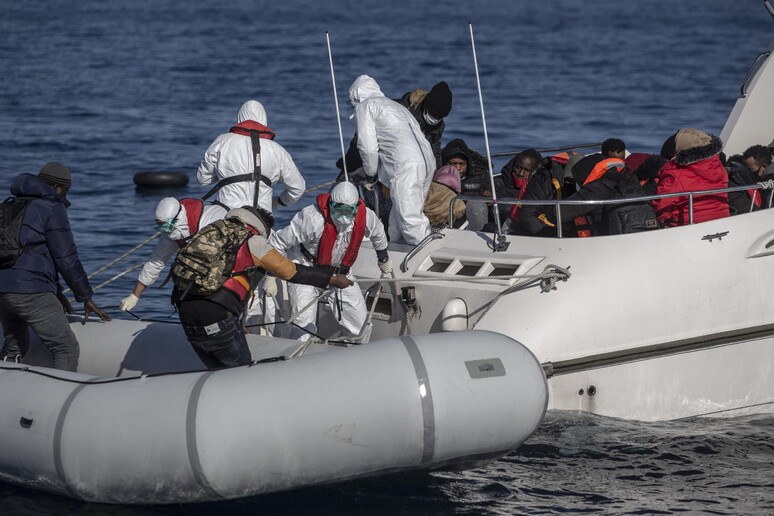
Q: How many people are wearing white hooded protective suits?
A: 4